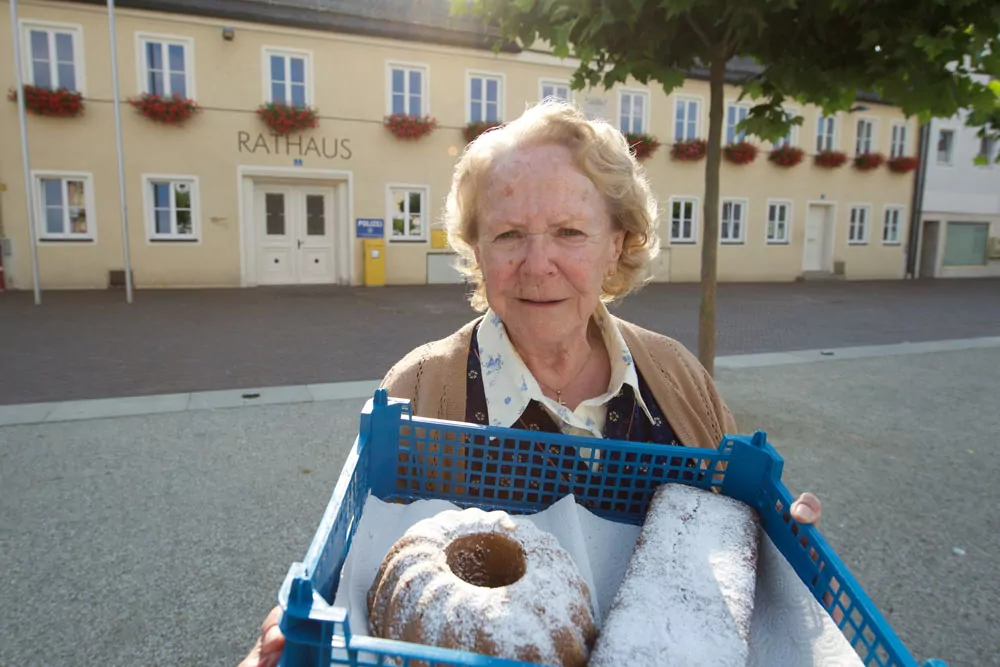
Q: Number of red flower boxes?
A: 12